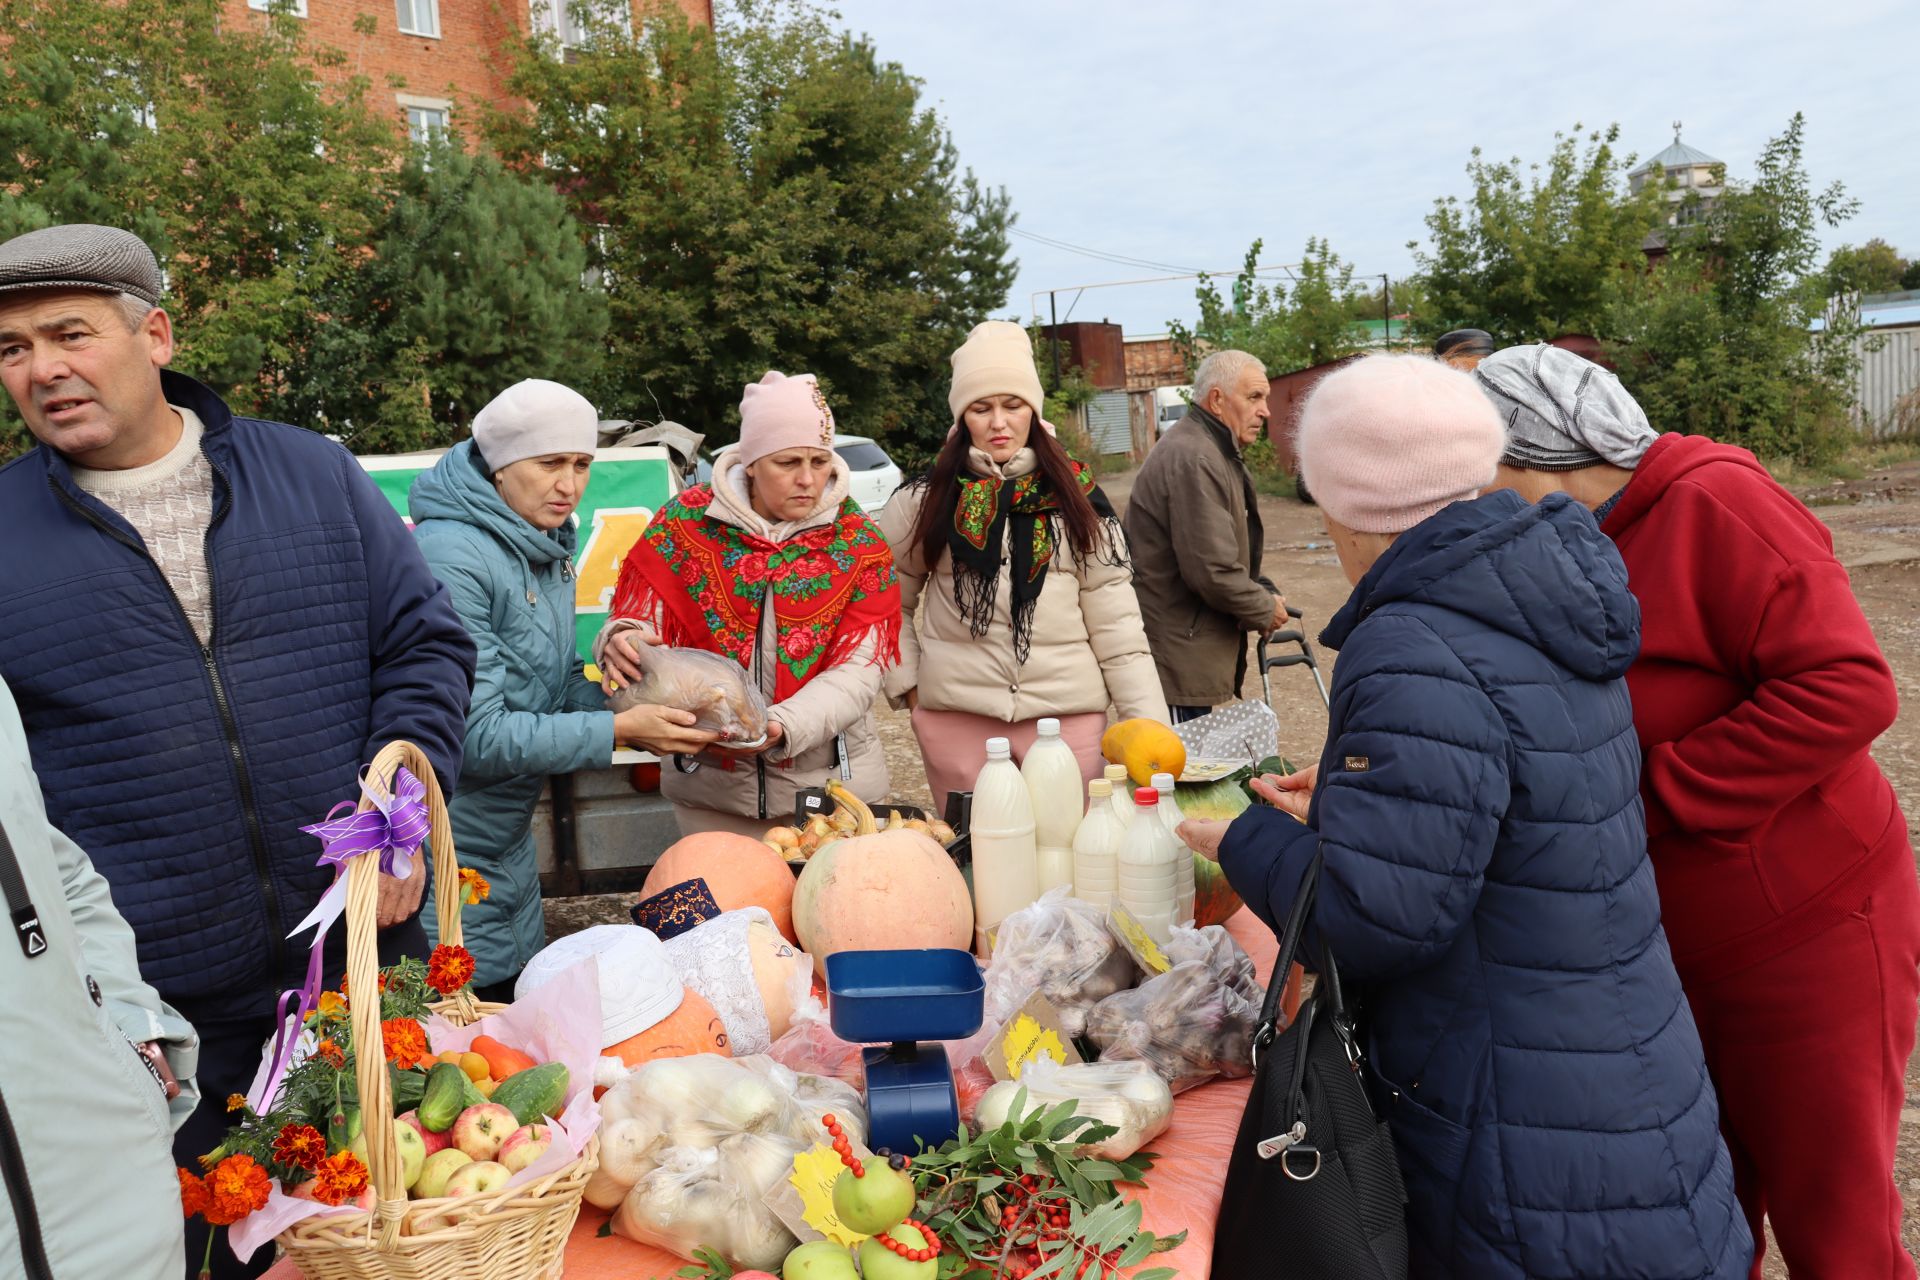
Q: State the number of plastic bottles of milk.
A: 6